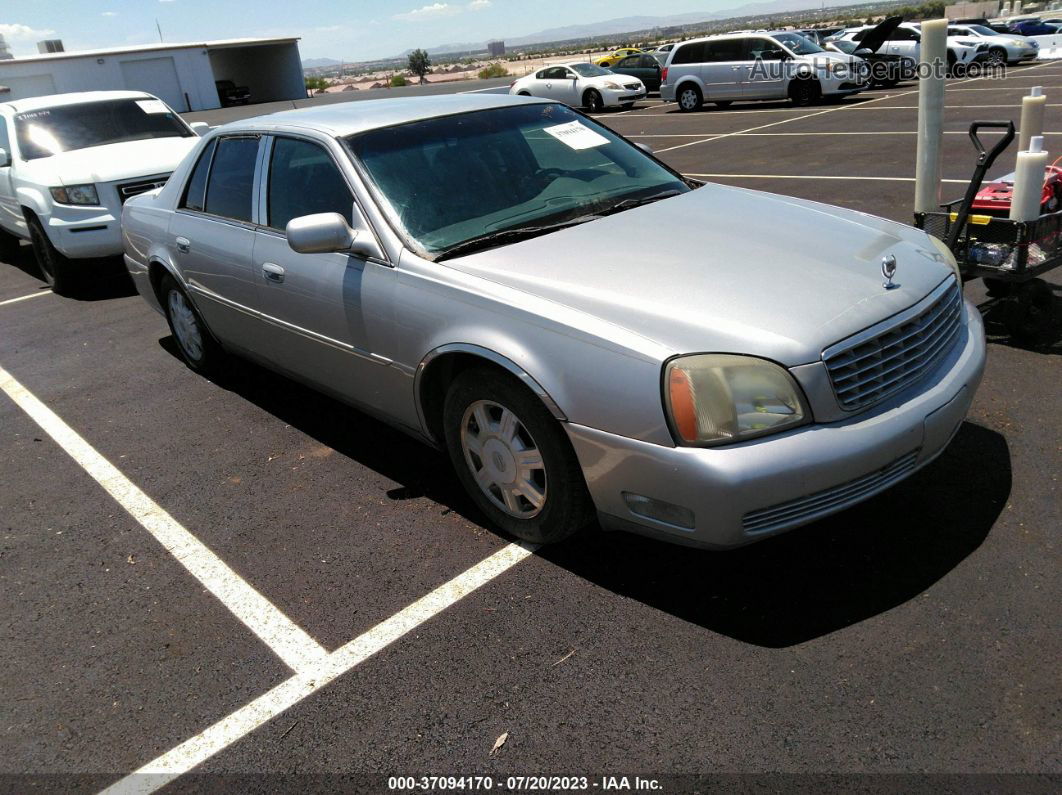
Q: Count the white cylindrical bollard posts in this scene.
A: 3